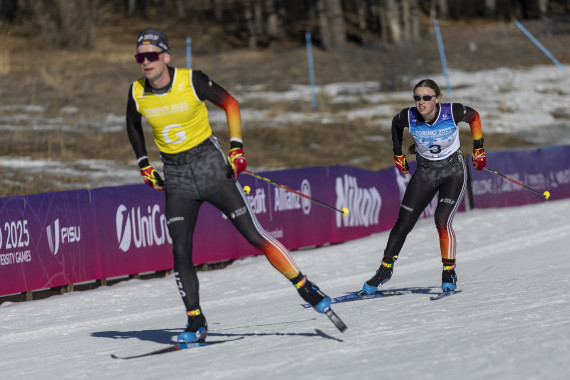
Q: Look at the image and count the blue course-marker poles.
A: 4